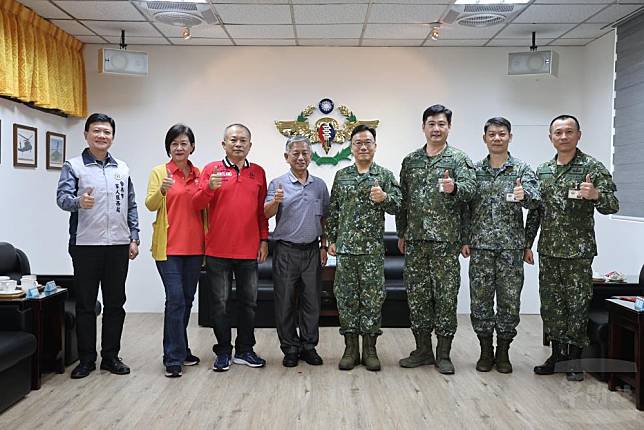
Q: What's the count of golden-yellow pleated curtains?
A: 1